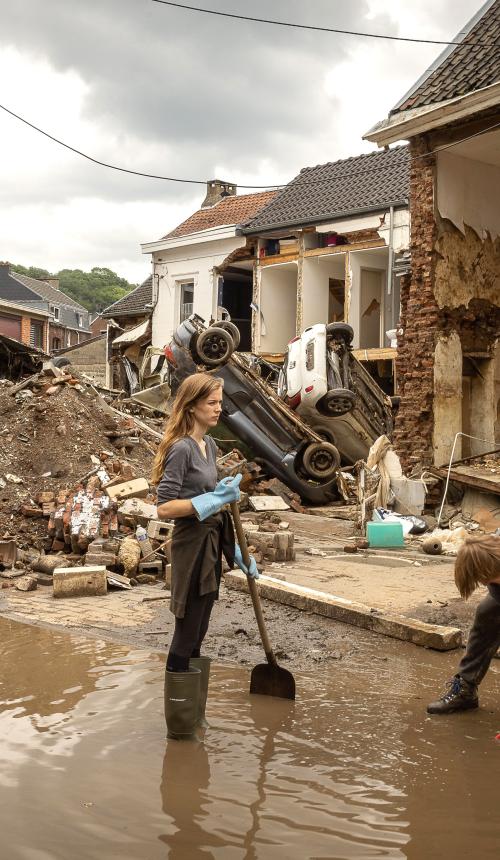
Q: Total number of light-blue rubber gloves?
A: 2